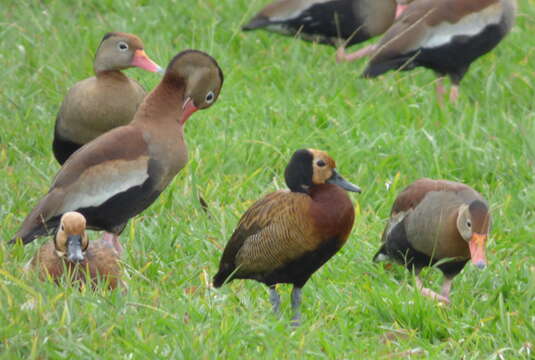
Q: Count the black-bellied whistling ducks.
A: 5